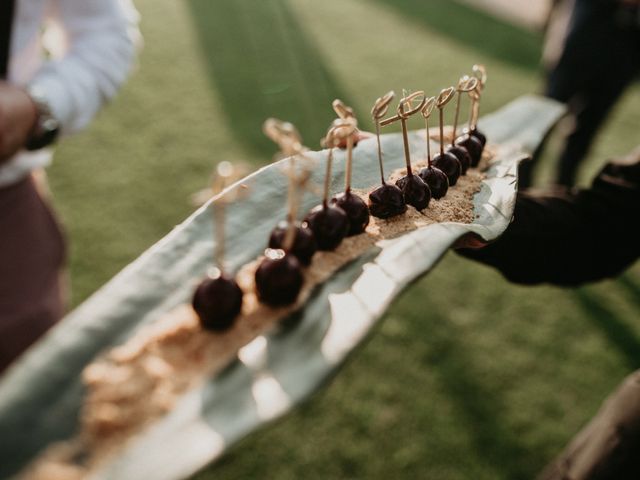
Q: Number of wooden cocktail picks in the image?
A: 12